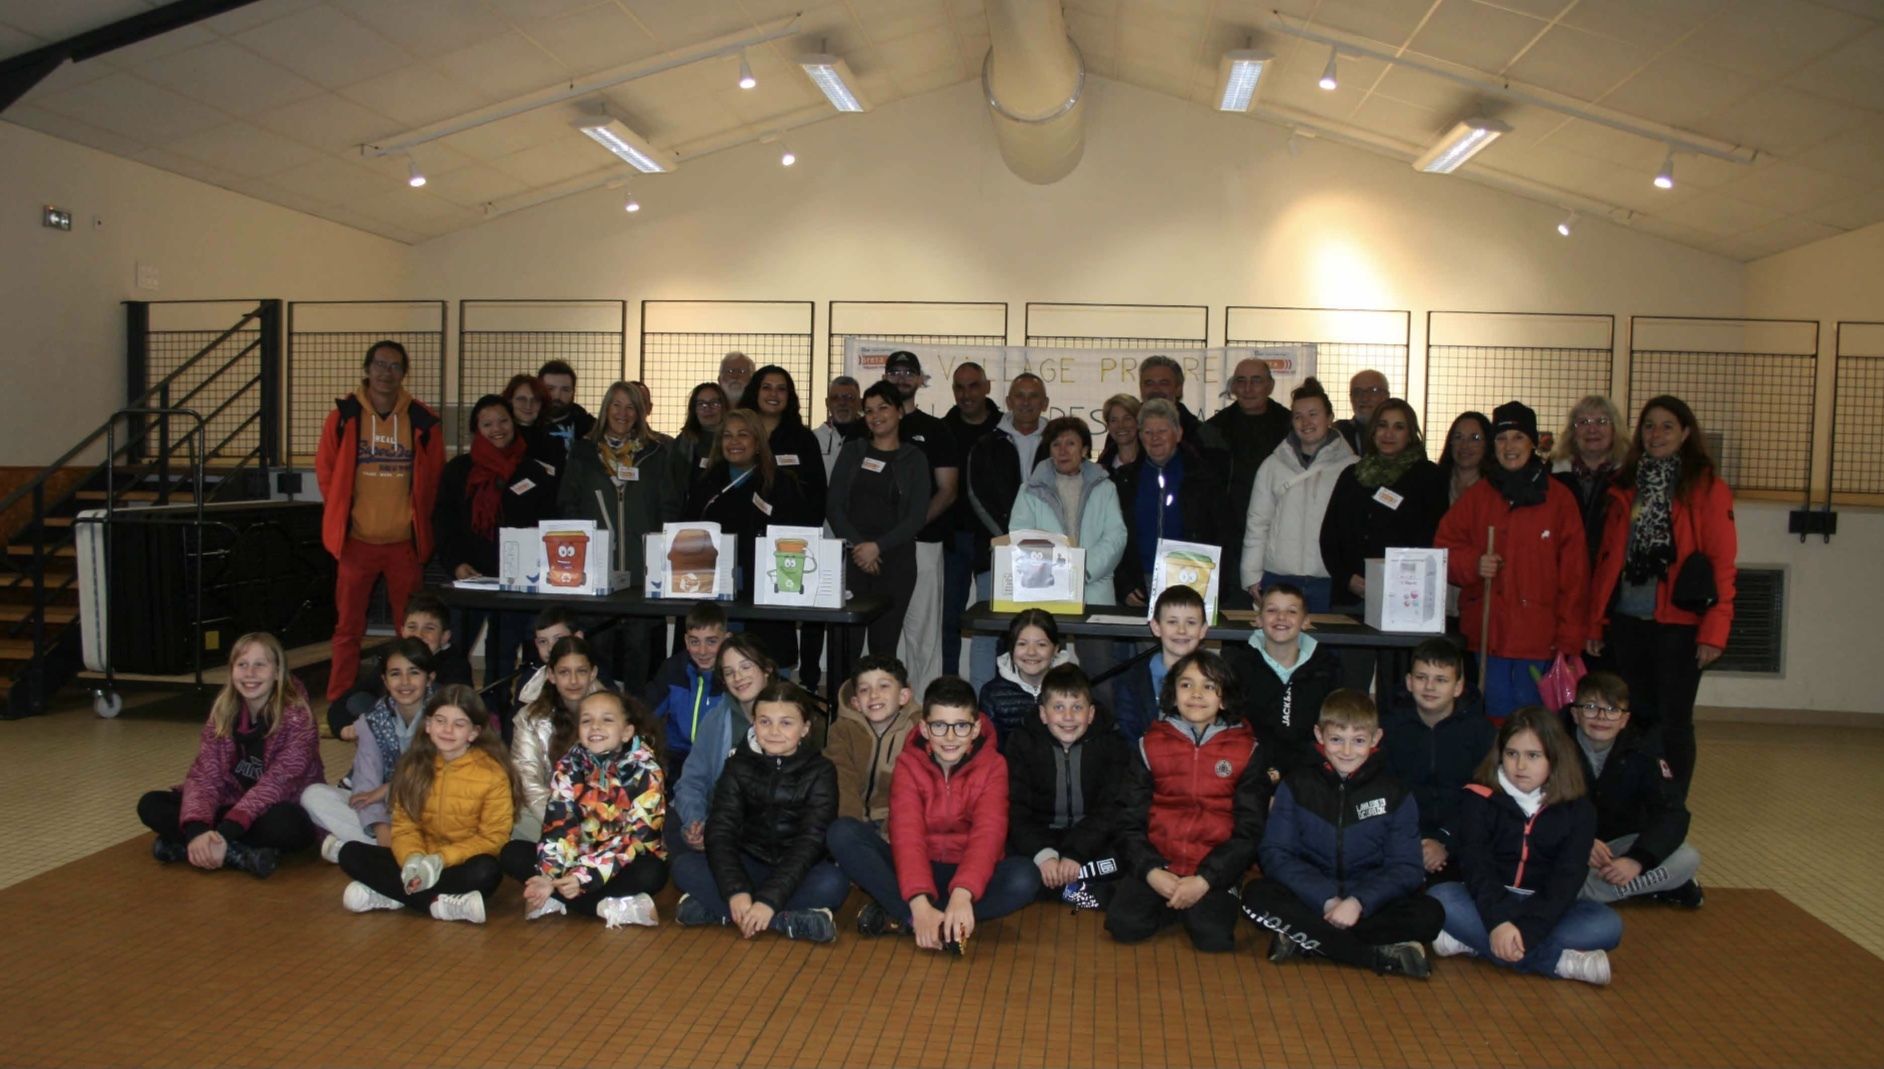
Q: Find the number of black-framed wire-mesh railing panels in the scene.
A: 10